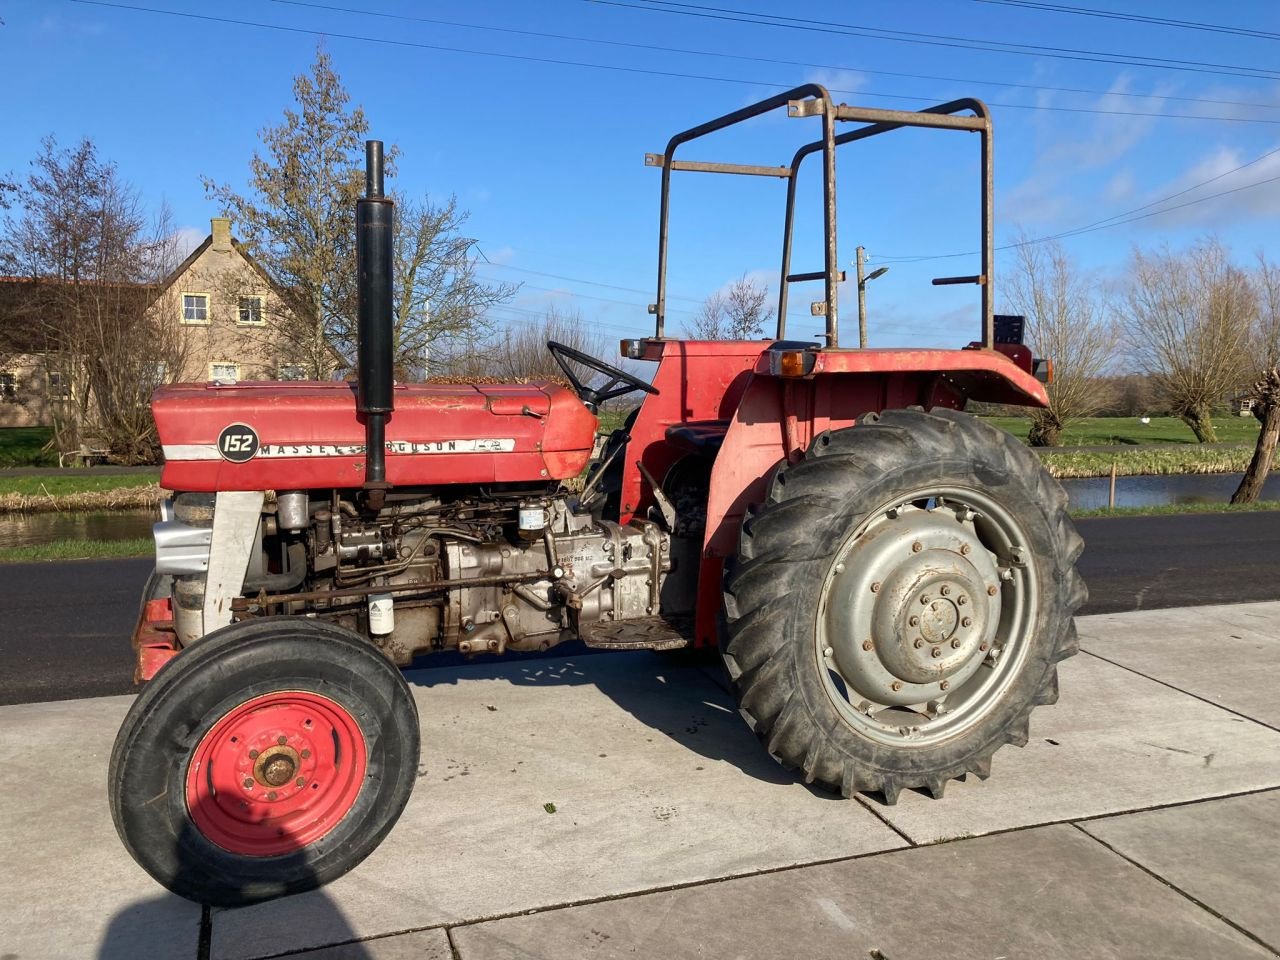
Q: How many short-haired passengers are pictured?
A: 0